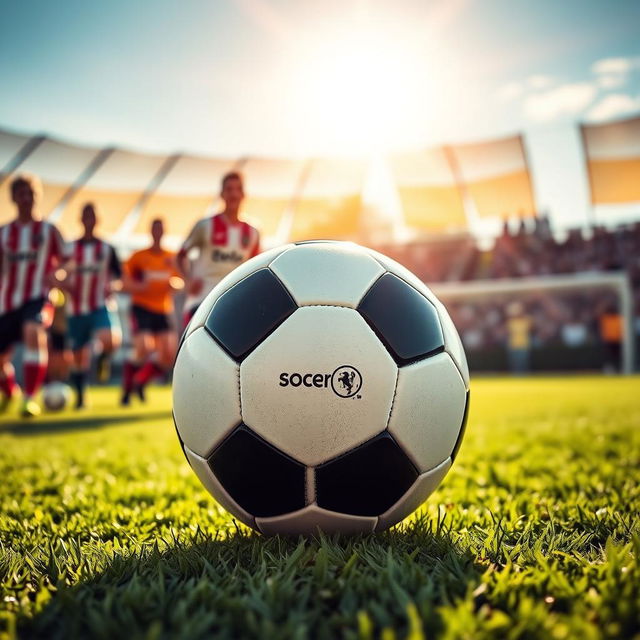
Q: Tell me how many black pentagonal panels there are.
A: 4